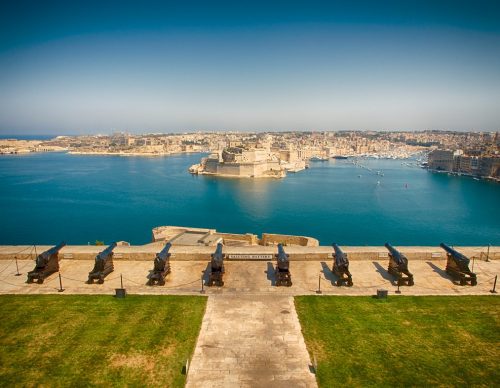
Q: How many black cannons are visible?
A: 8